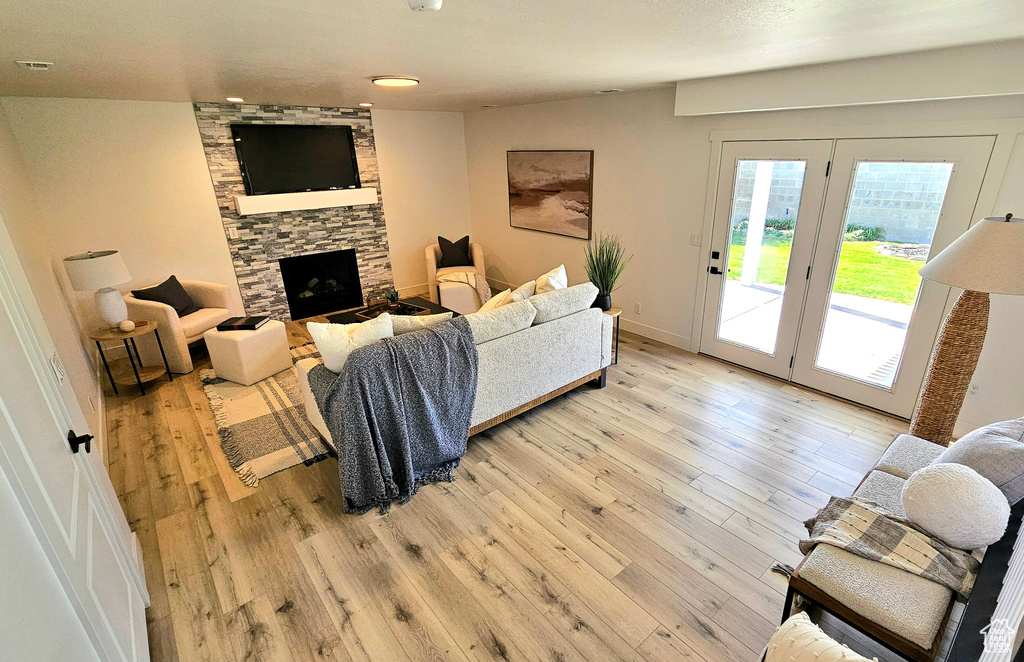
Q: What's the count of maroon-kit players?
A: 0